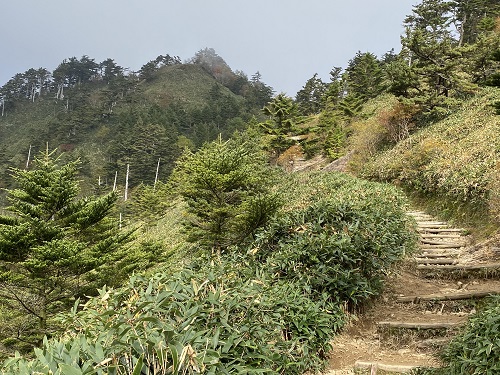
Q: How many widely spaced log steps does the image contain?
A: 4